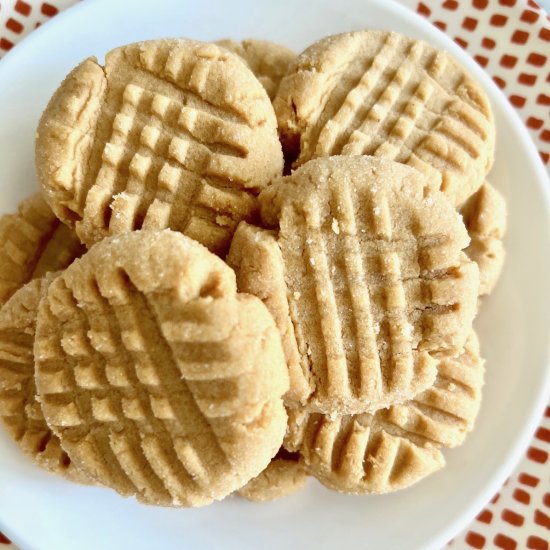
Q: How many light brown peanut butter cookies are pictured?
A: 10